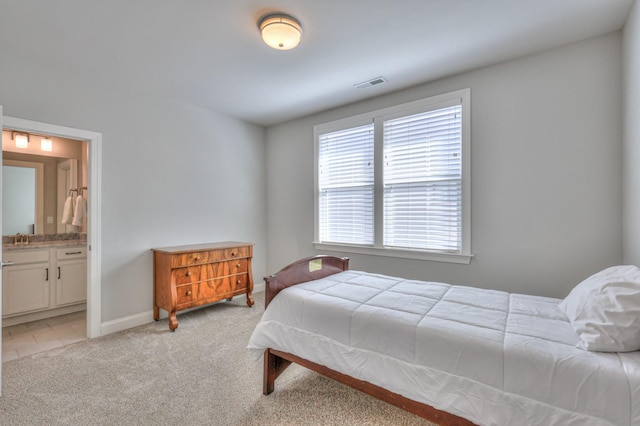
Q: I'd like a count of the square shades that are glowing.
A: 2